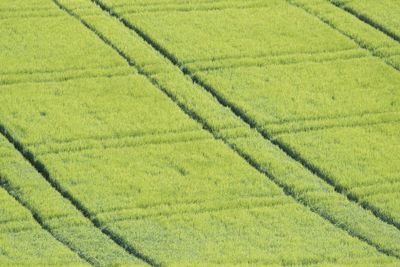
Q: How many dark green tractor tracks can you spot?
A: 6